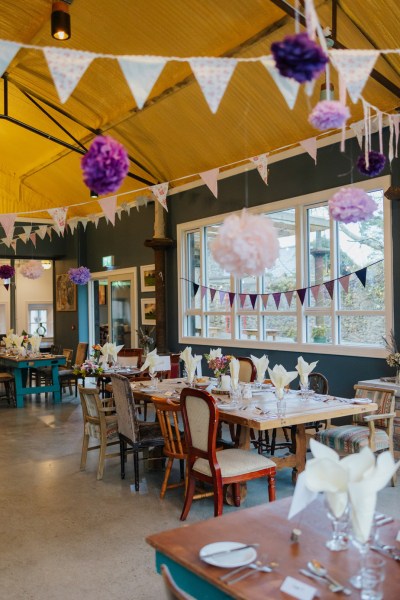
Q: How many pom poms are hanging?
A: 9